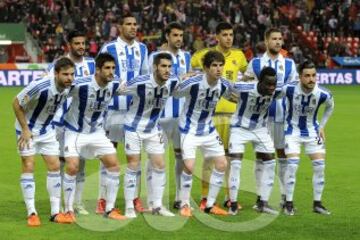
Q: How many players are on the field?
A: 11